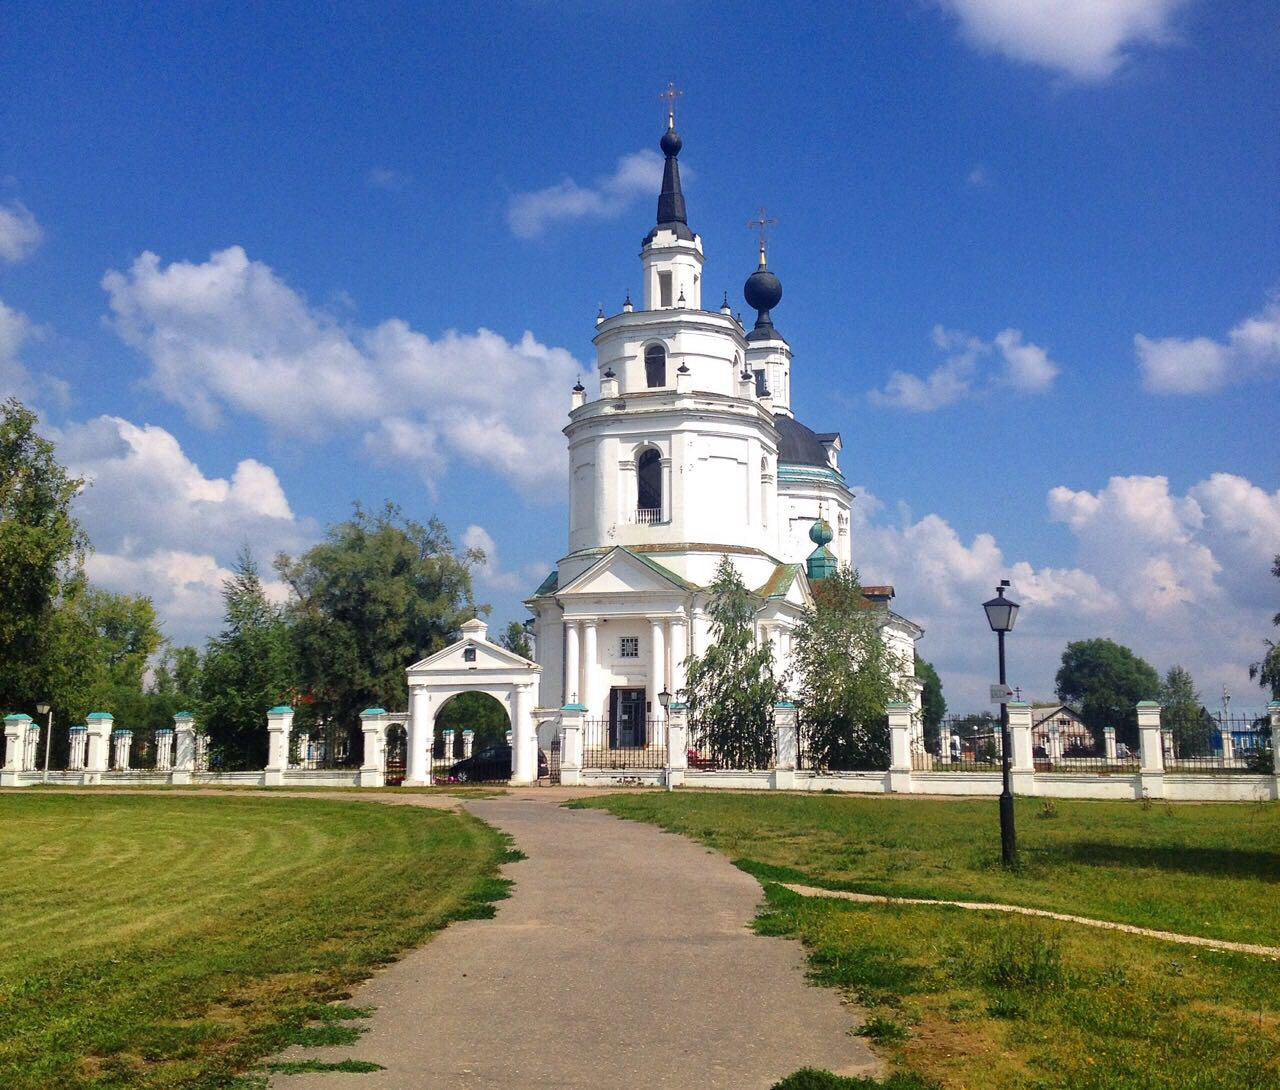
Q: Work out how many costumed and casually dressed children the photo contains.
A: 0